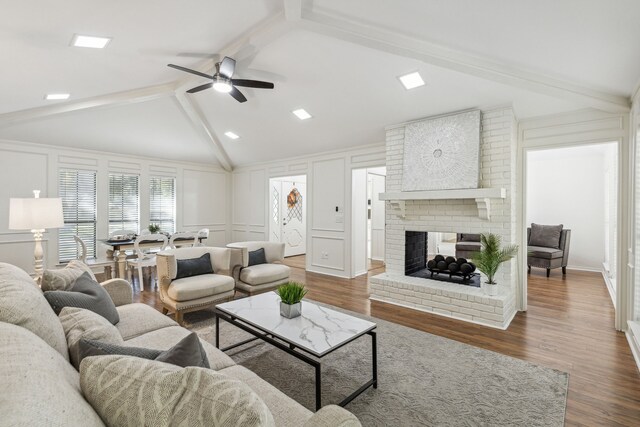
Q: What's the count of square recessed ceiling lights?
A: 5